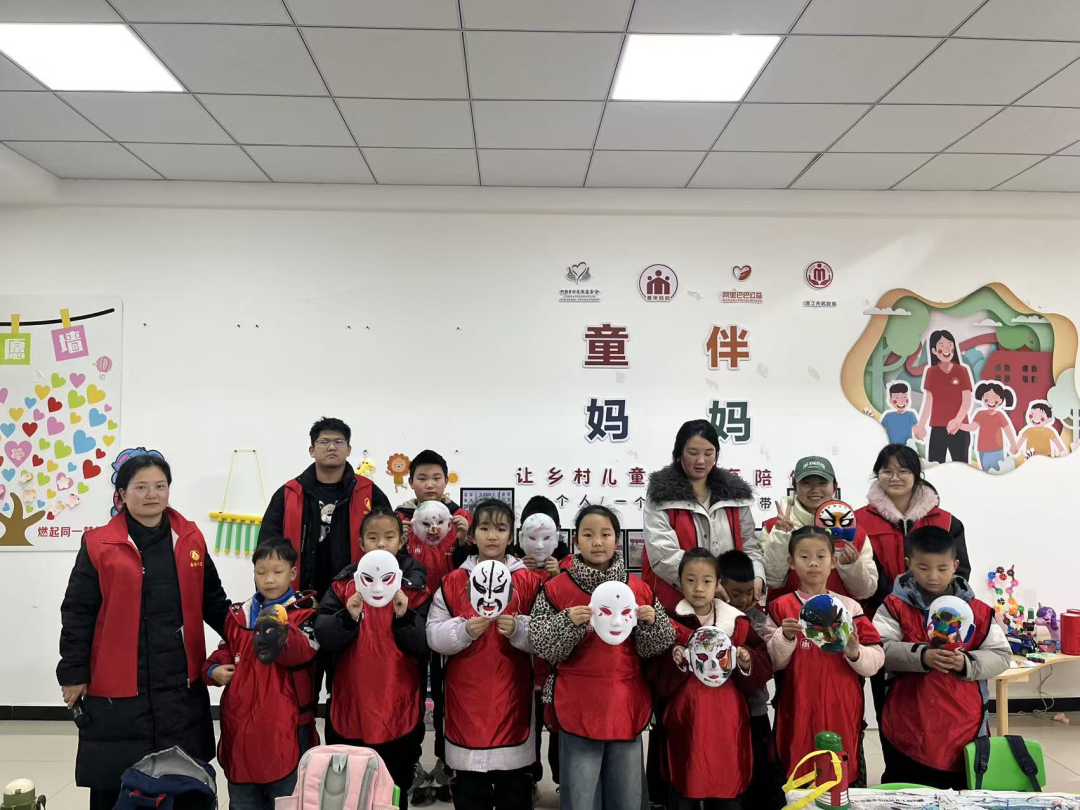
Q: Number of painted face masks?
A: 10